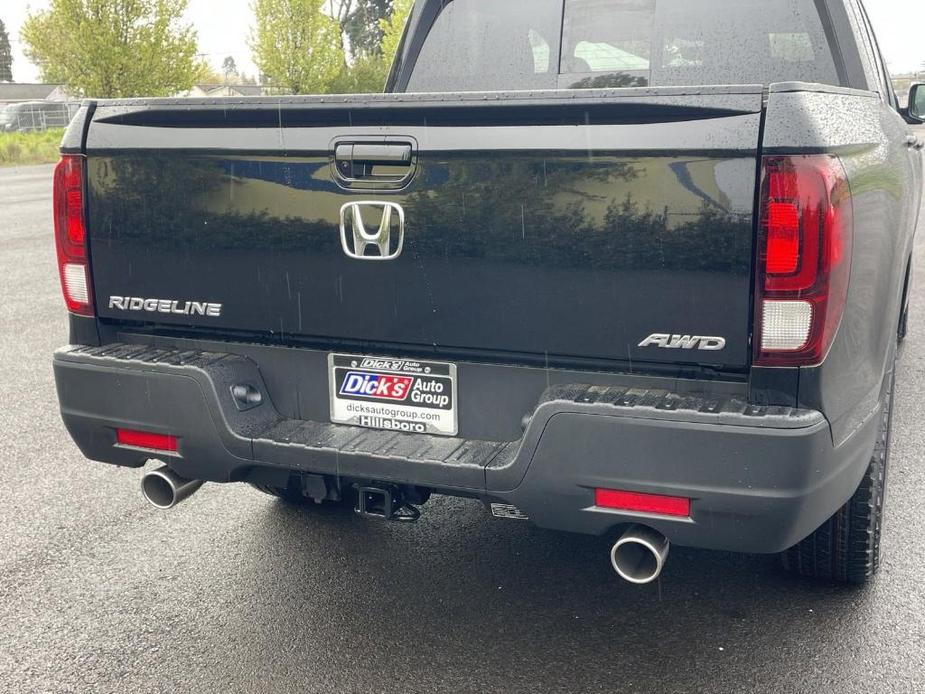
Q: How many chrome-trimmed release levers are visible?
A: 1